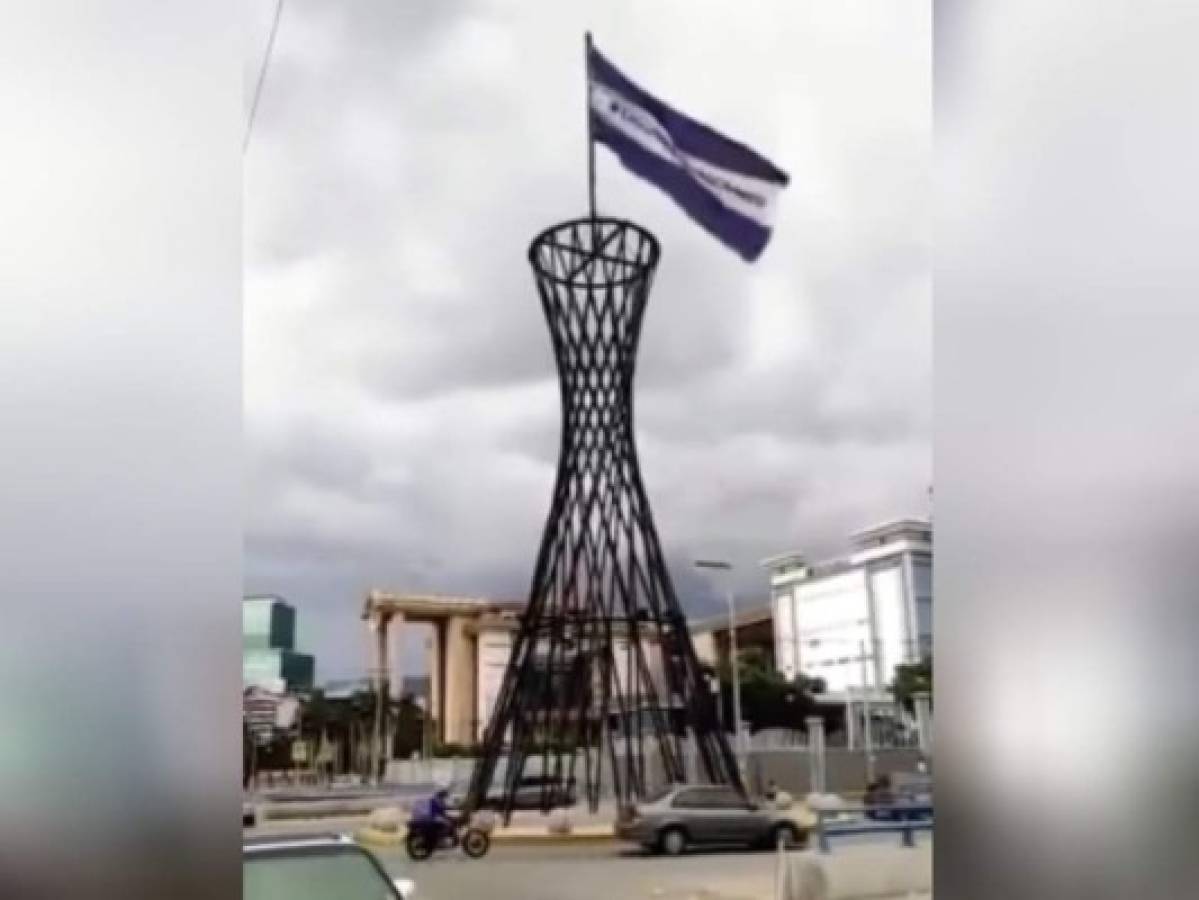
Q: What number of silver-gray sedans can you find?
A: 1